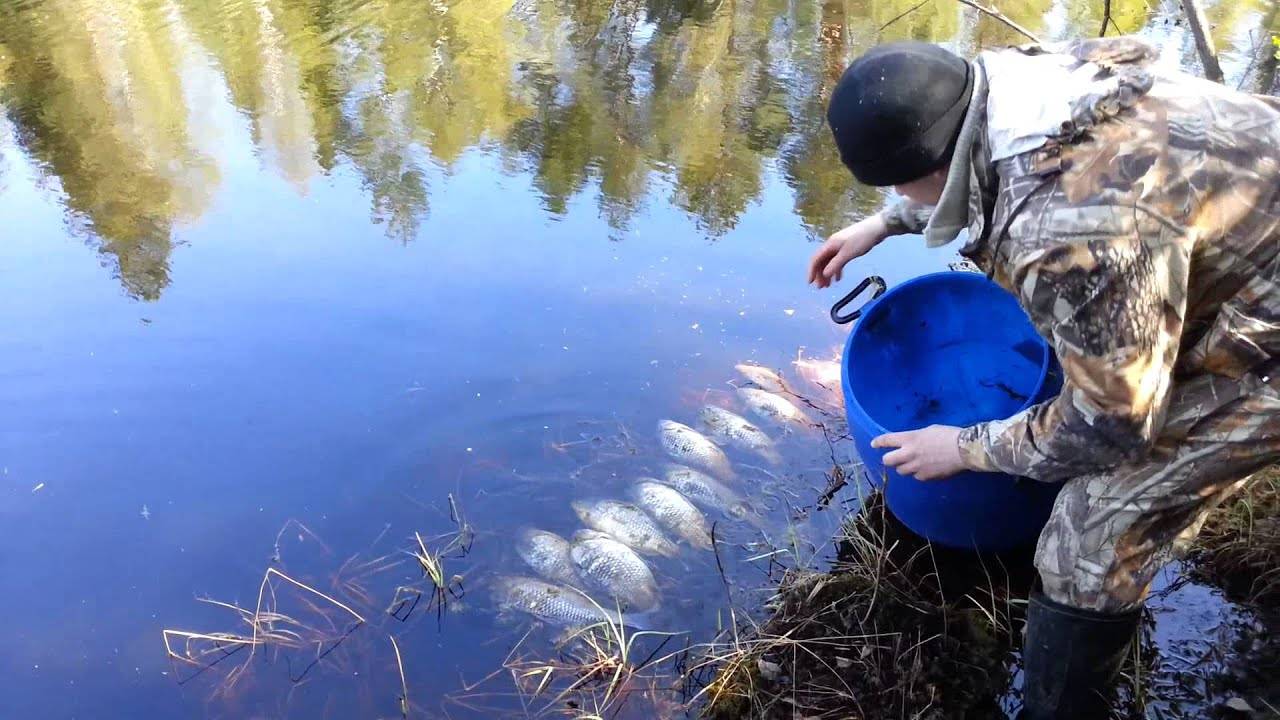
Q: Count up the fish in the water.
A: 11